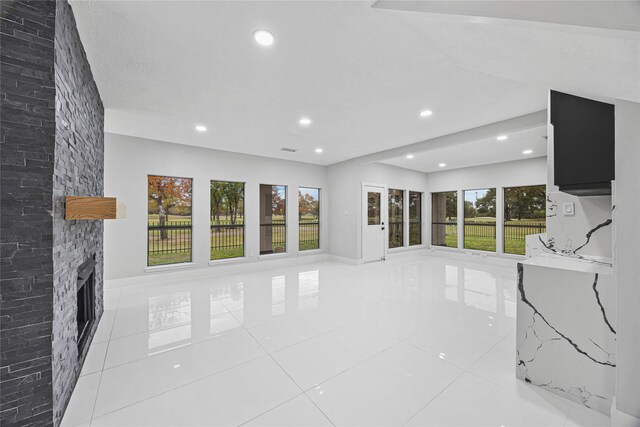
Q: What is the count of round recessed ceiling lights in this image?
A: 9